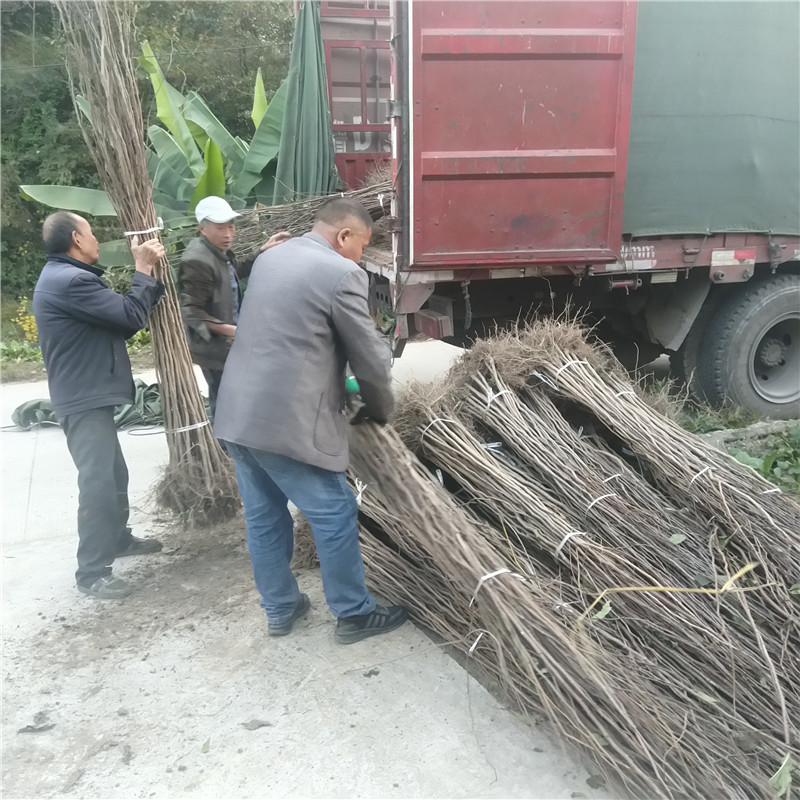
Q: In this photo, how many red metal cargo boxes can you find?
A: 1